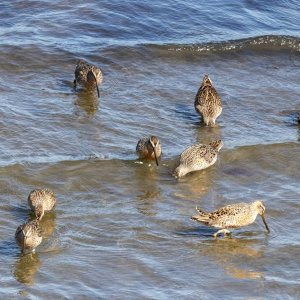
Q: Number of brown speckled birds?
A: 7